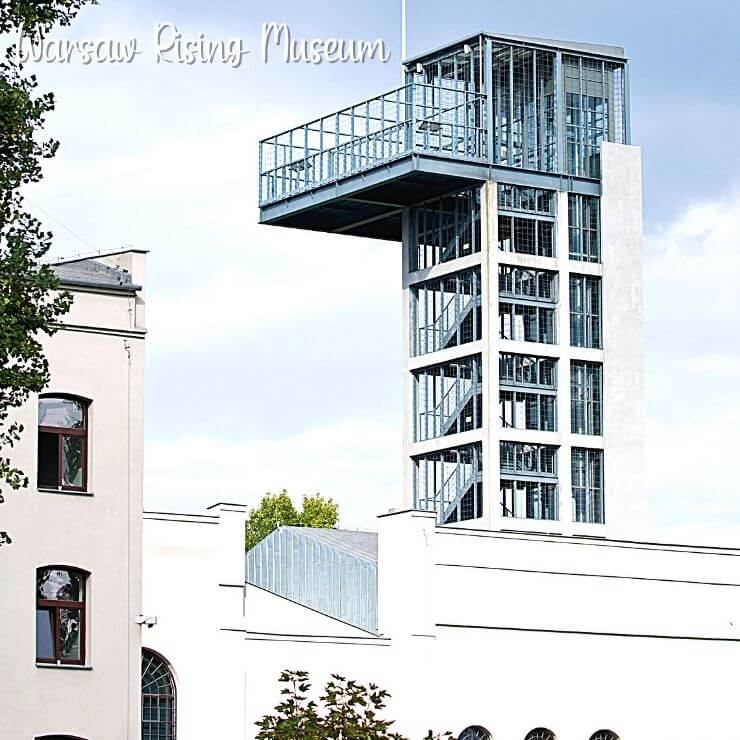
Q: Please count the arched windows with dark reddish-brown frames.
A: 2